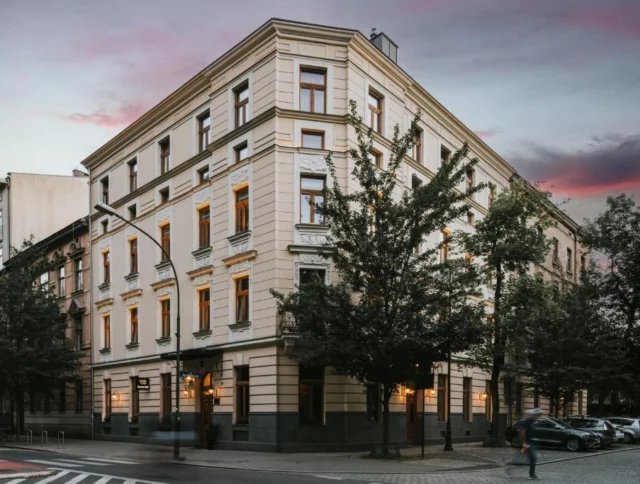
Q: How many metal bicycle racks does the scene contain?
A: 3